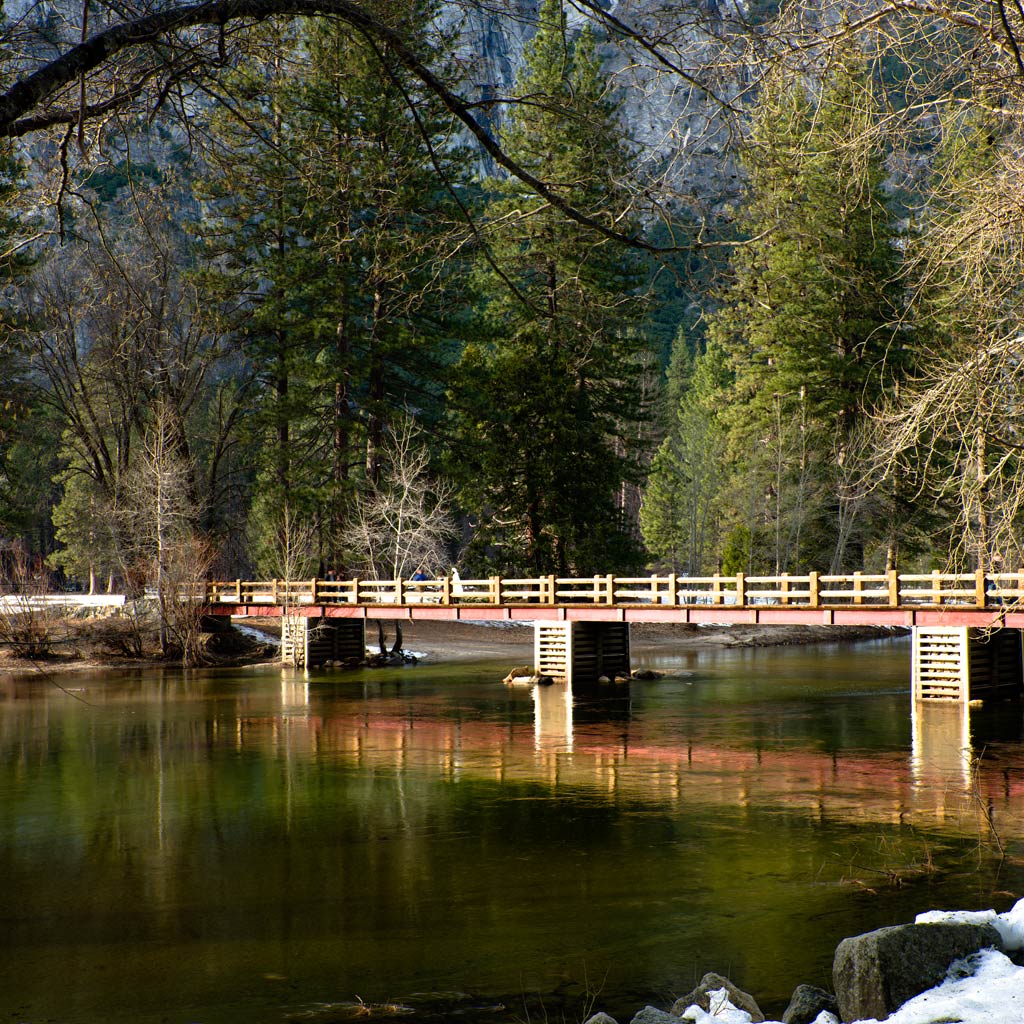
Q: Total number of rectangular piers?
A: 3